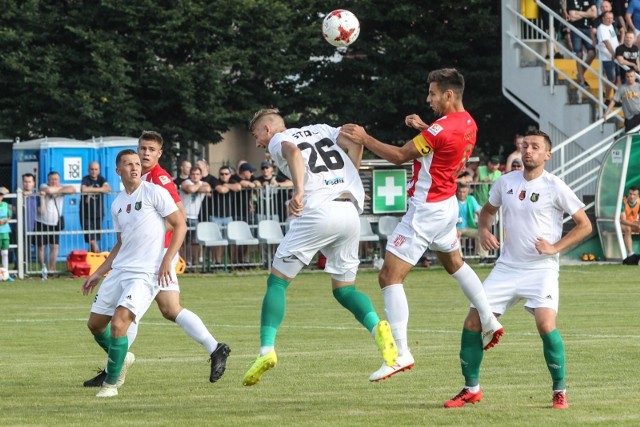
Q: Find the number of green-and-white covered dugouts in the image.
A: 1